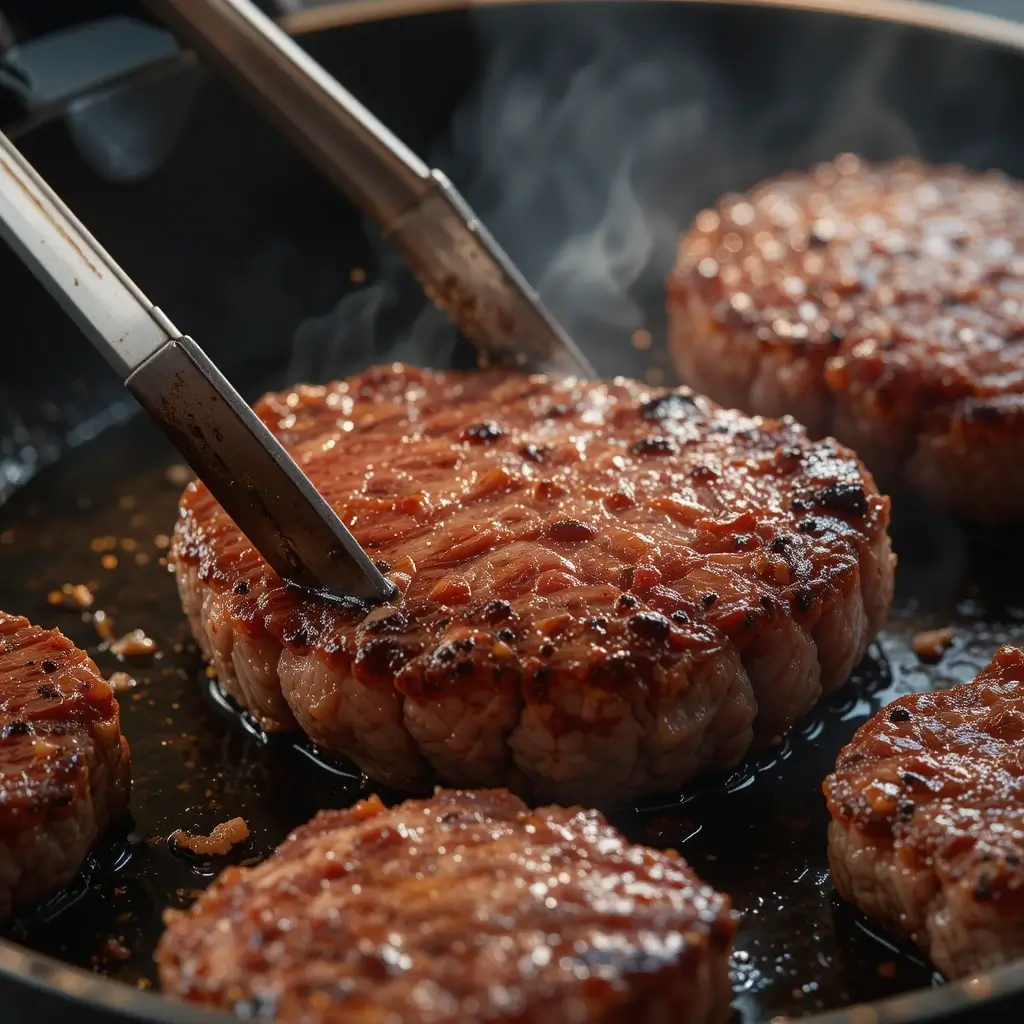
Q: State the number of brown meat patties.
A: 5